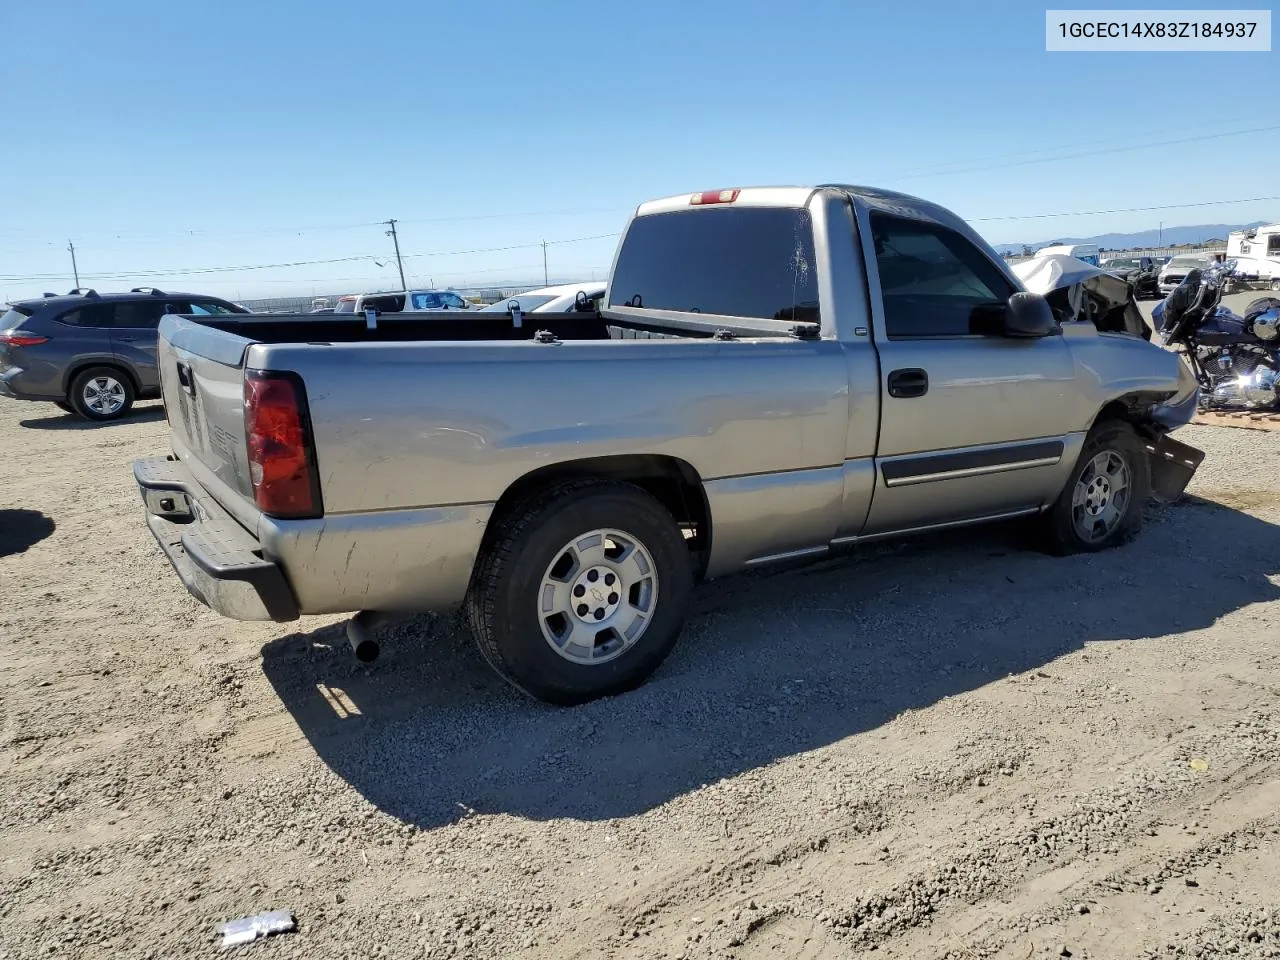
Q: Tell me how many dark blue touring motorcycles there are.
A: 1